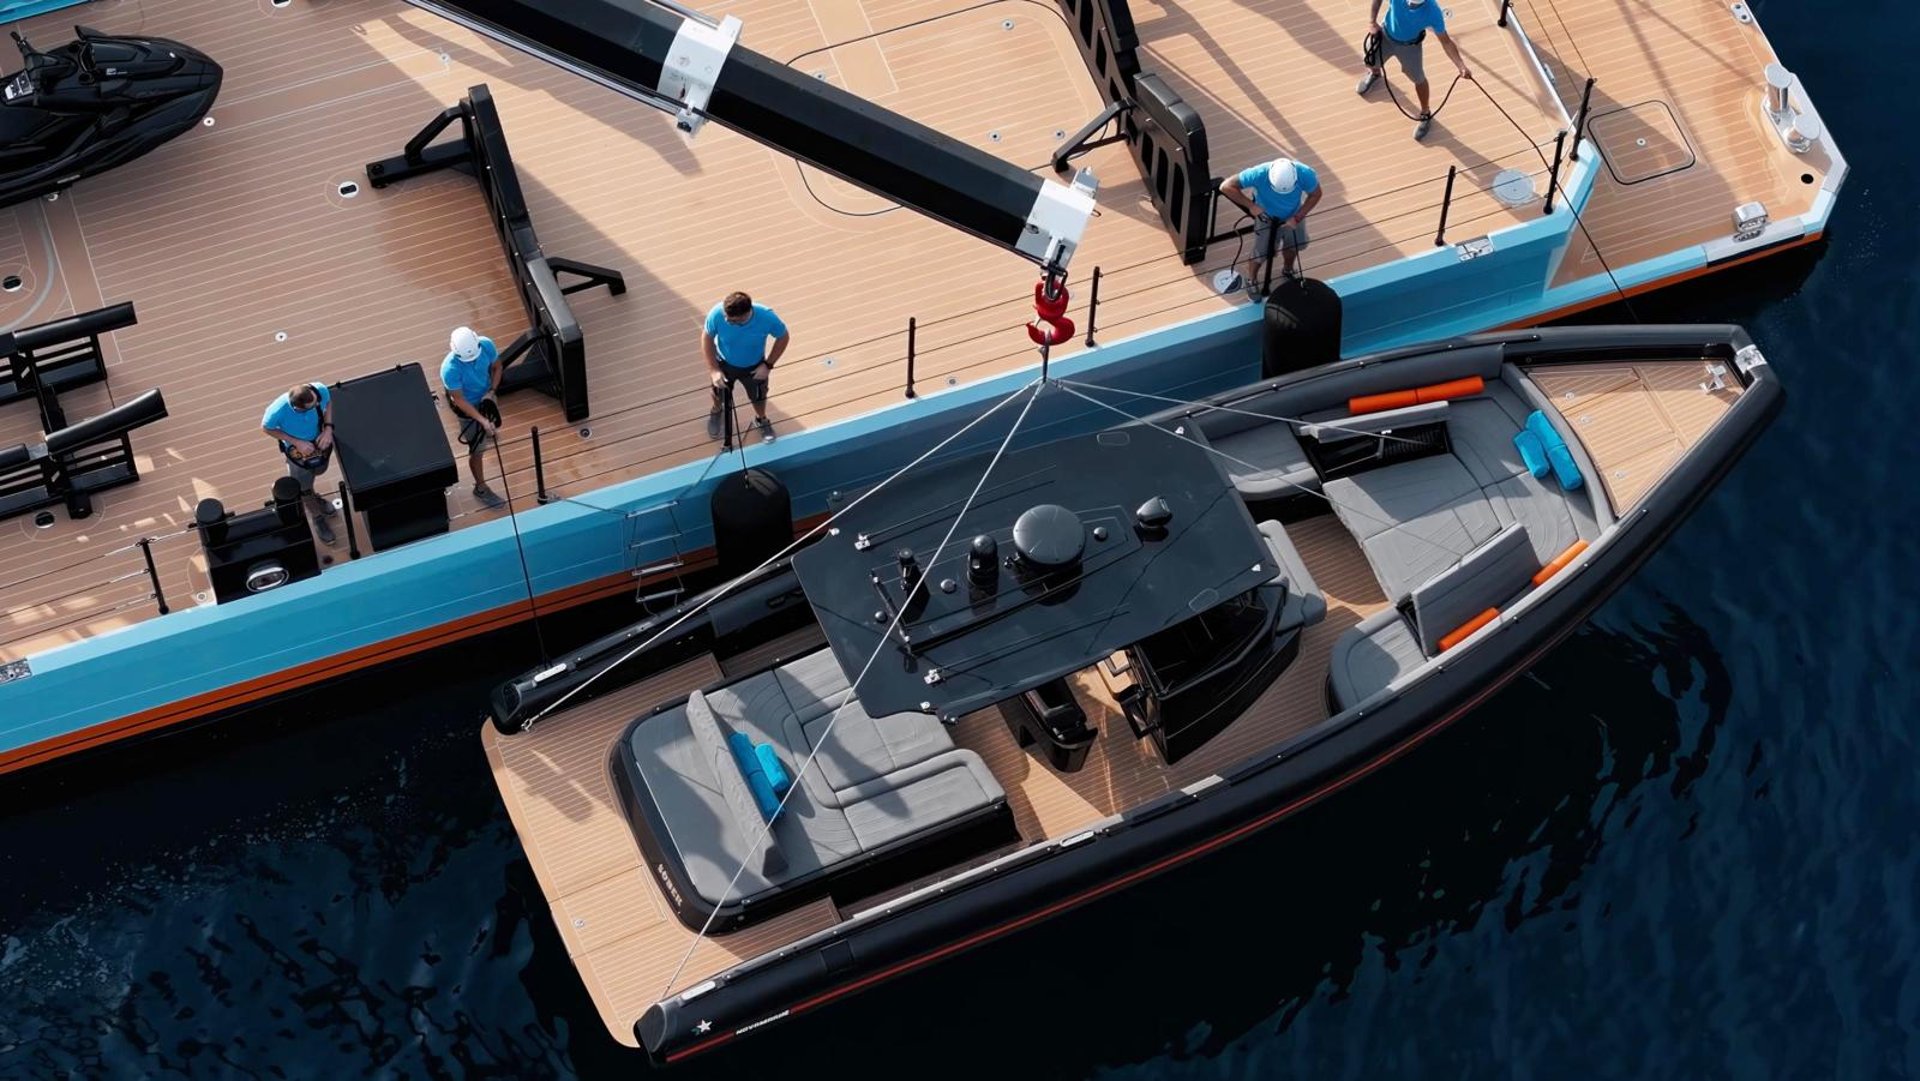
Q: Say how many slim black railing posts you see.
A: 11